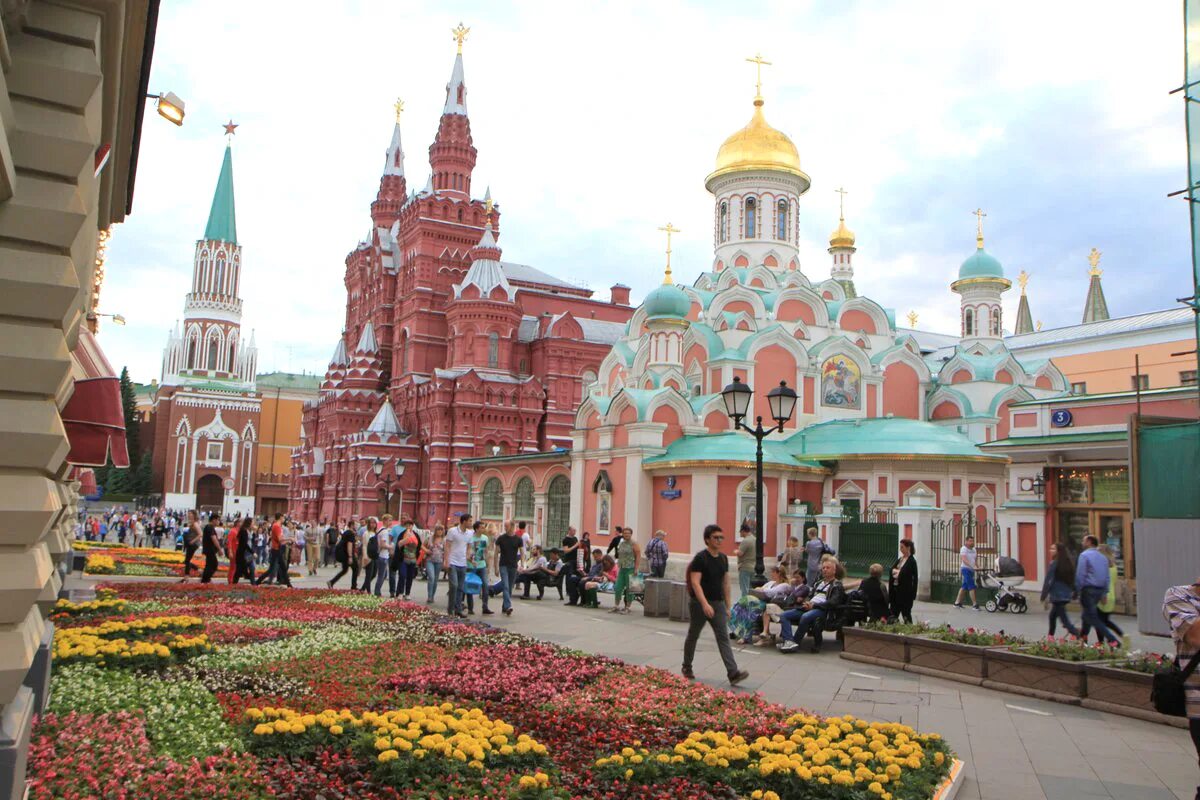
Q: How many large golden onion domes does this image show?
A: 1